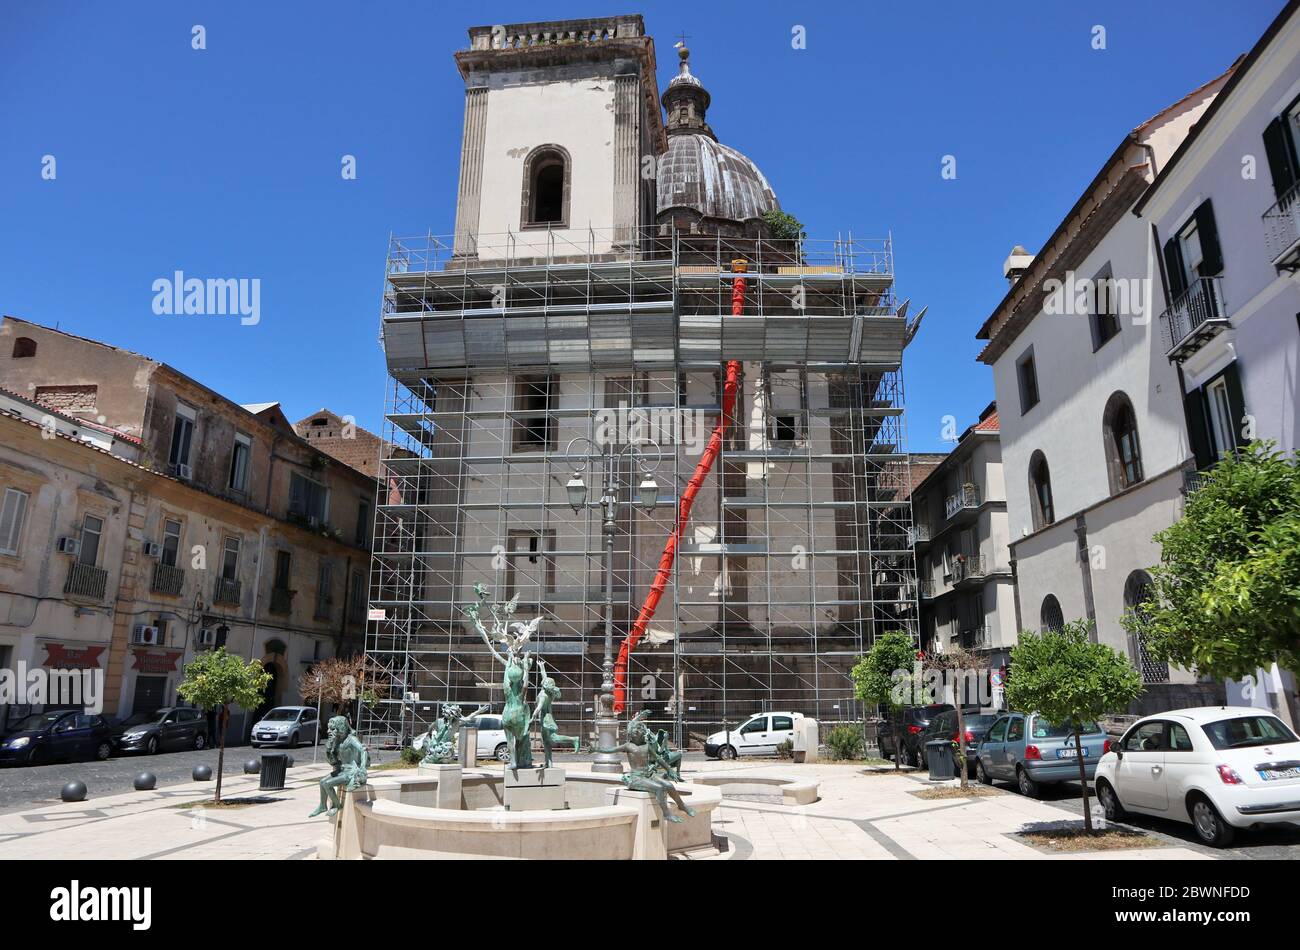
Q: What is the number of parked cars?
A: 9